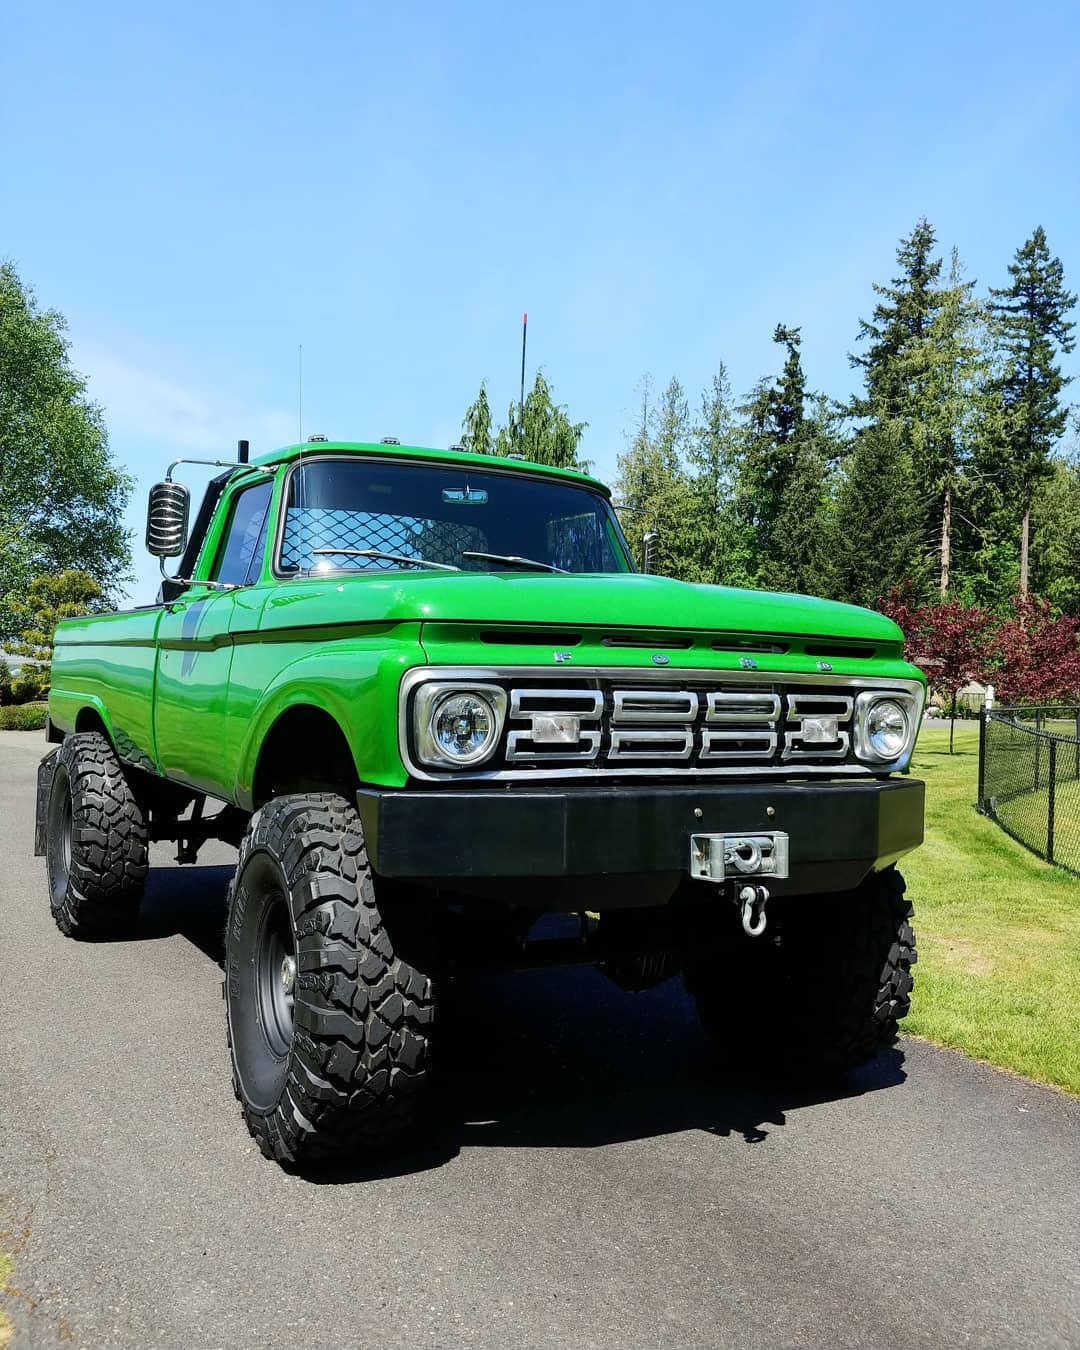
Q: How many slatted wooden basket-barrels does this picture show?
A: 0